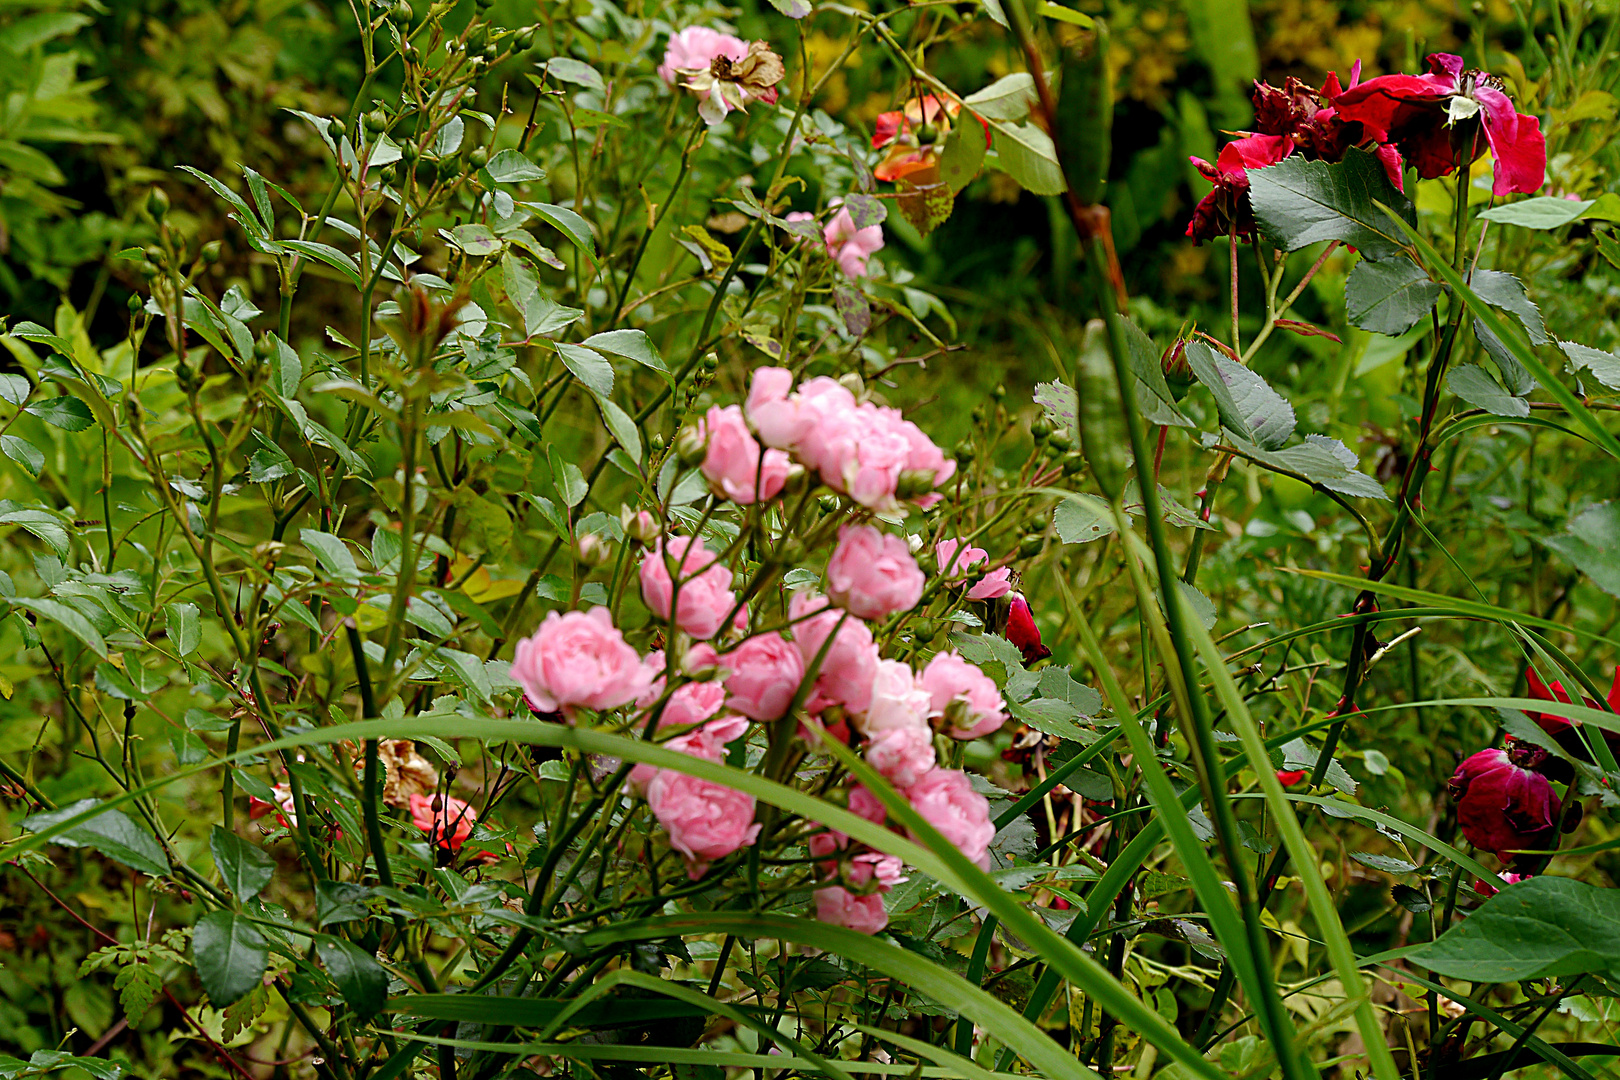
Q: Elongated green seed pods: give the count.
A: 2